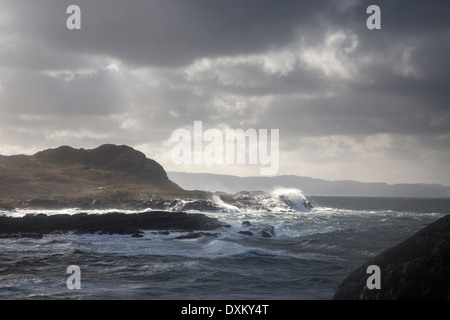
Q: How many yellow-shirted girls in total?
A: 0